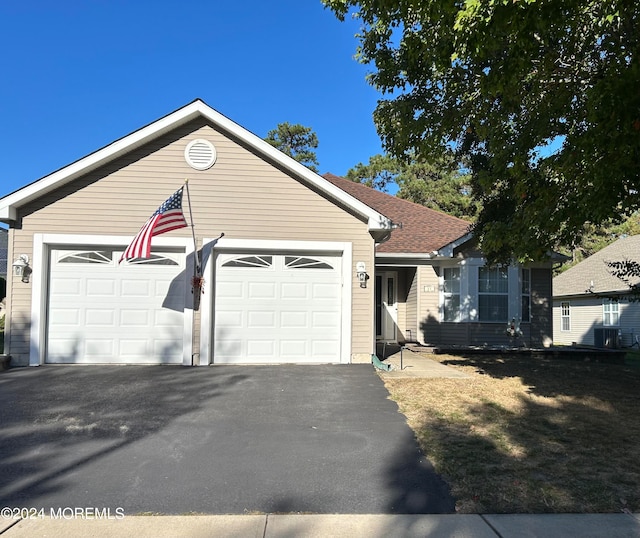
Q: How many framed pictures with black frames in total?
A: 0